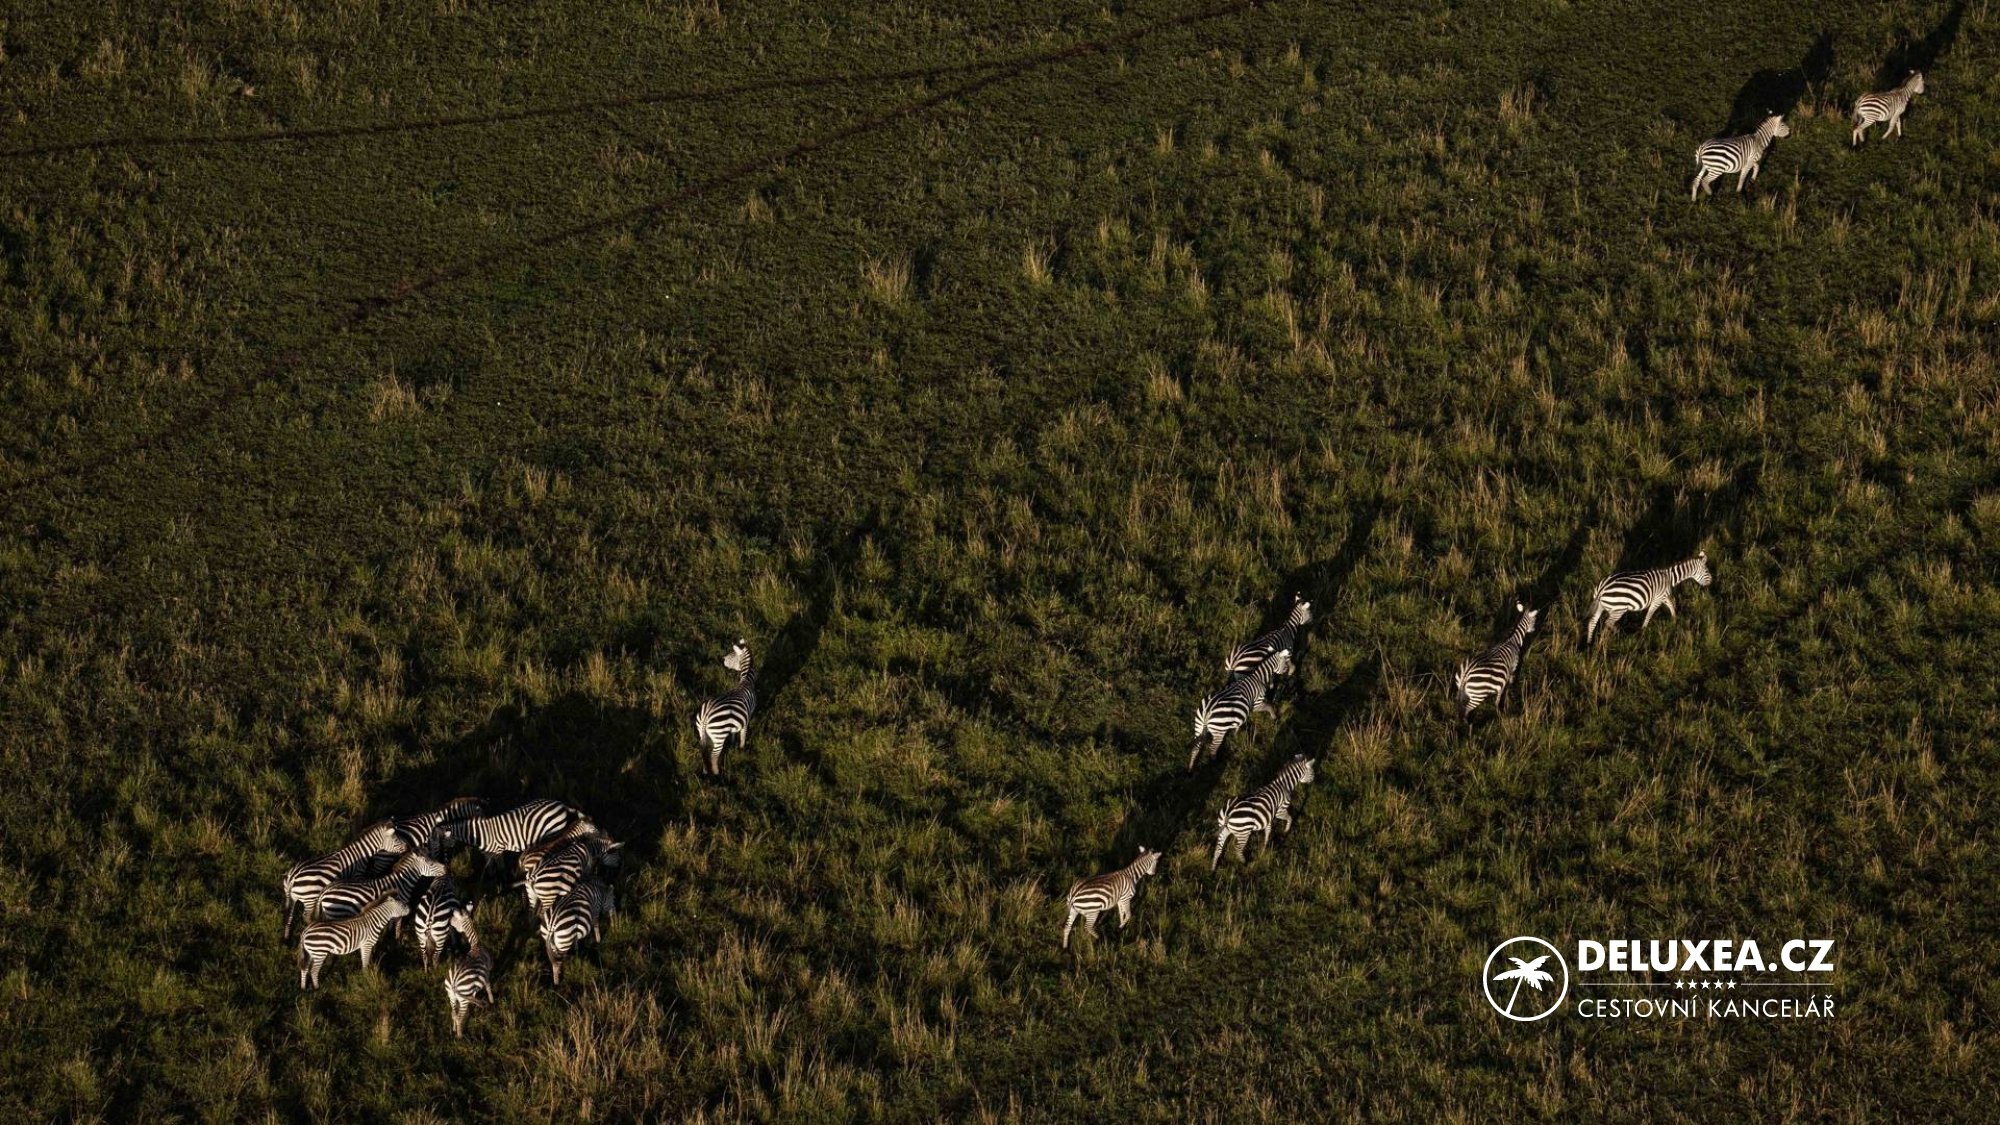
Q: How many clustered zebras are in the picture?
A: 10